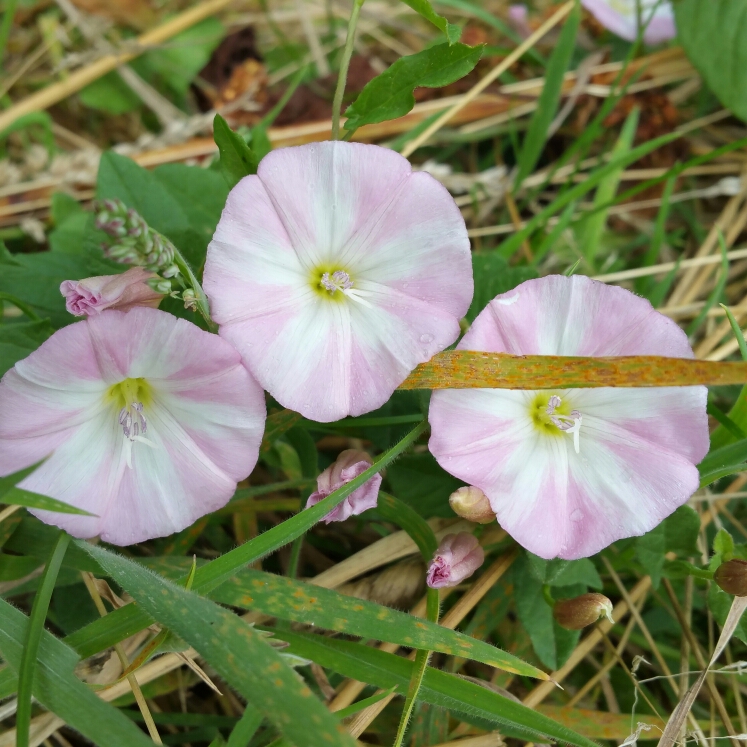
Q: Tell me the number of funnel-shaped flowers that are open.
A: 3